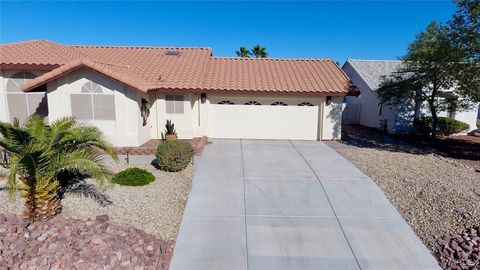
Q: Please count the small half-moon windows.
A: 4